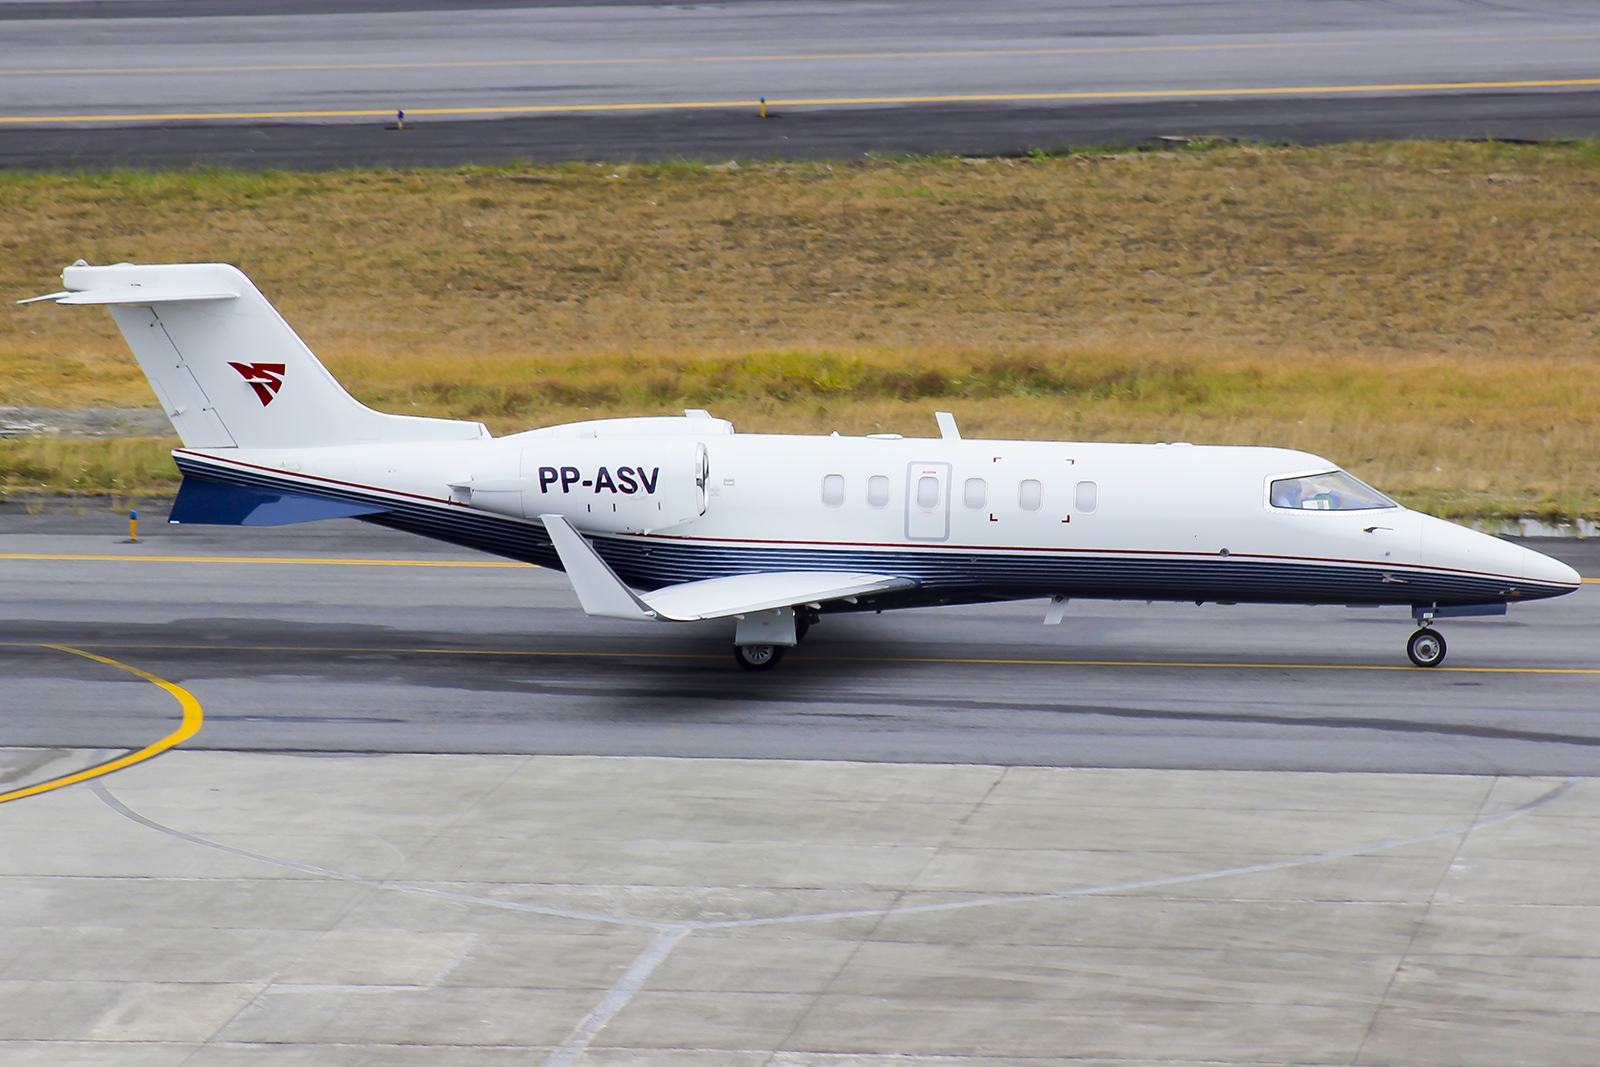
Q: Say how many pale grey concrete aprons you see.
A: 1